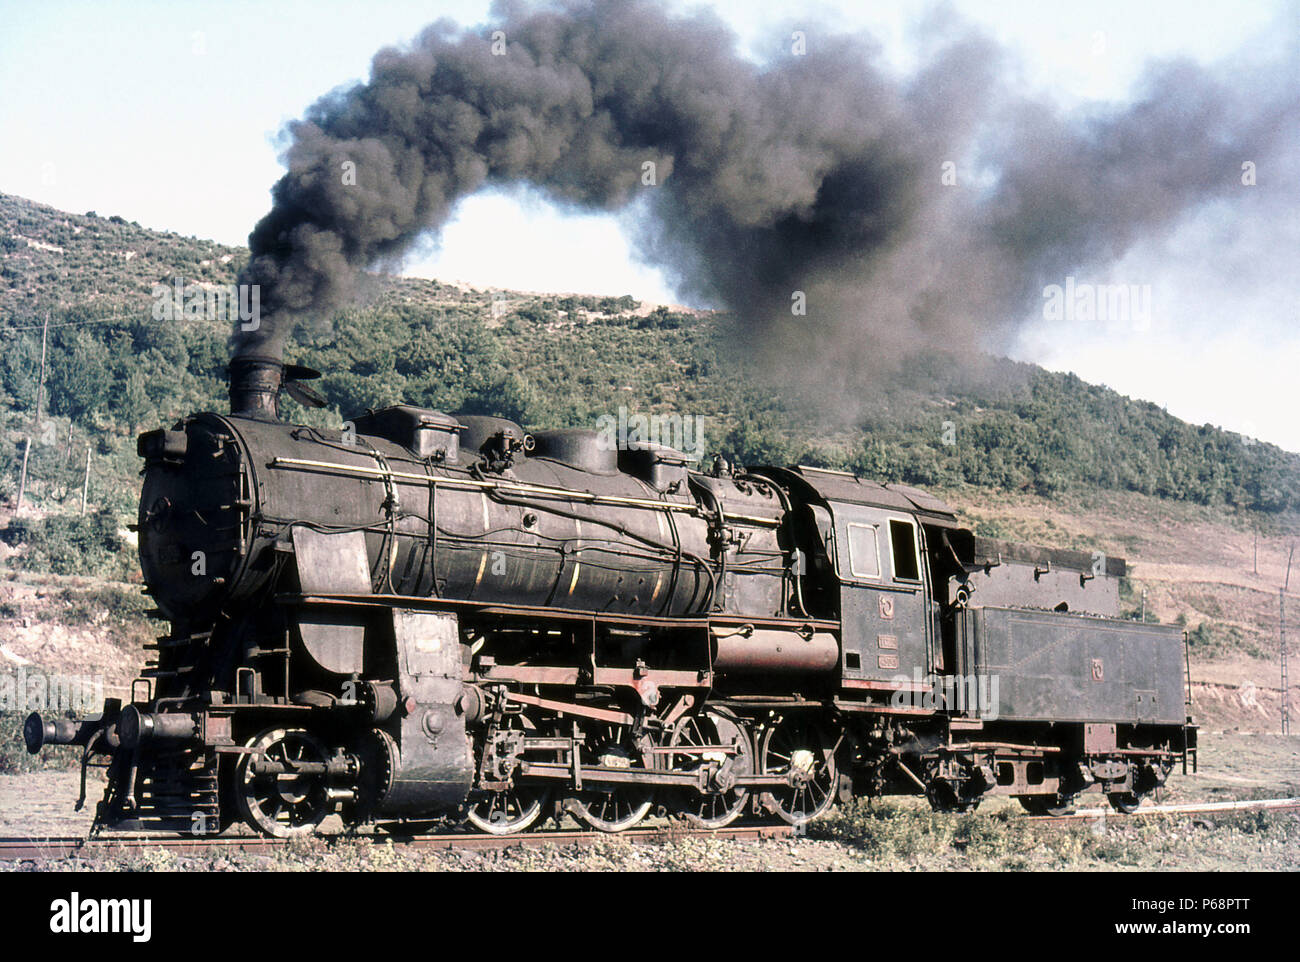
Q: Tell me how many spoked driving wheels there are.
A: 4